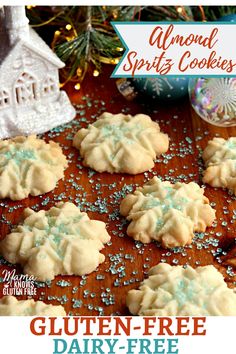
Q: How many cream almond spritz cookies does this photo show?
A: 7